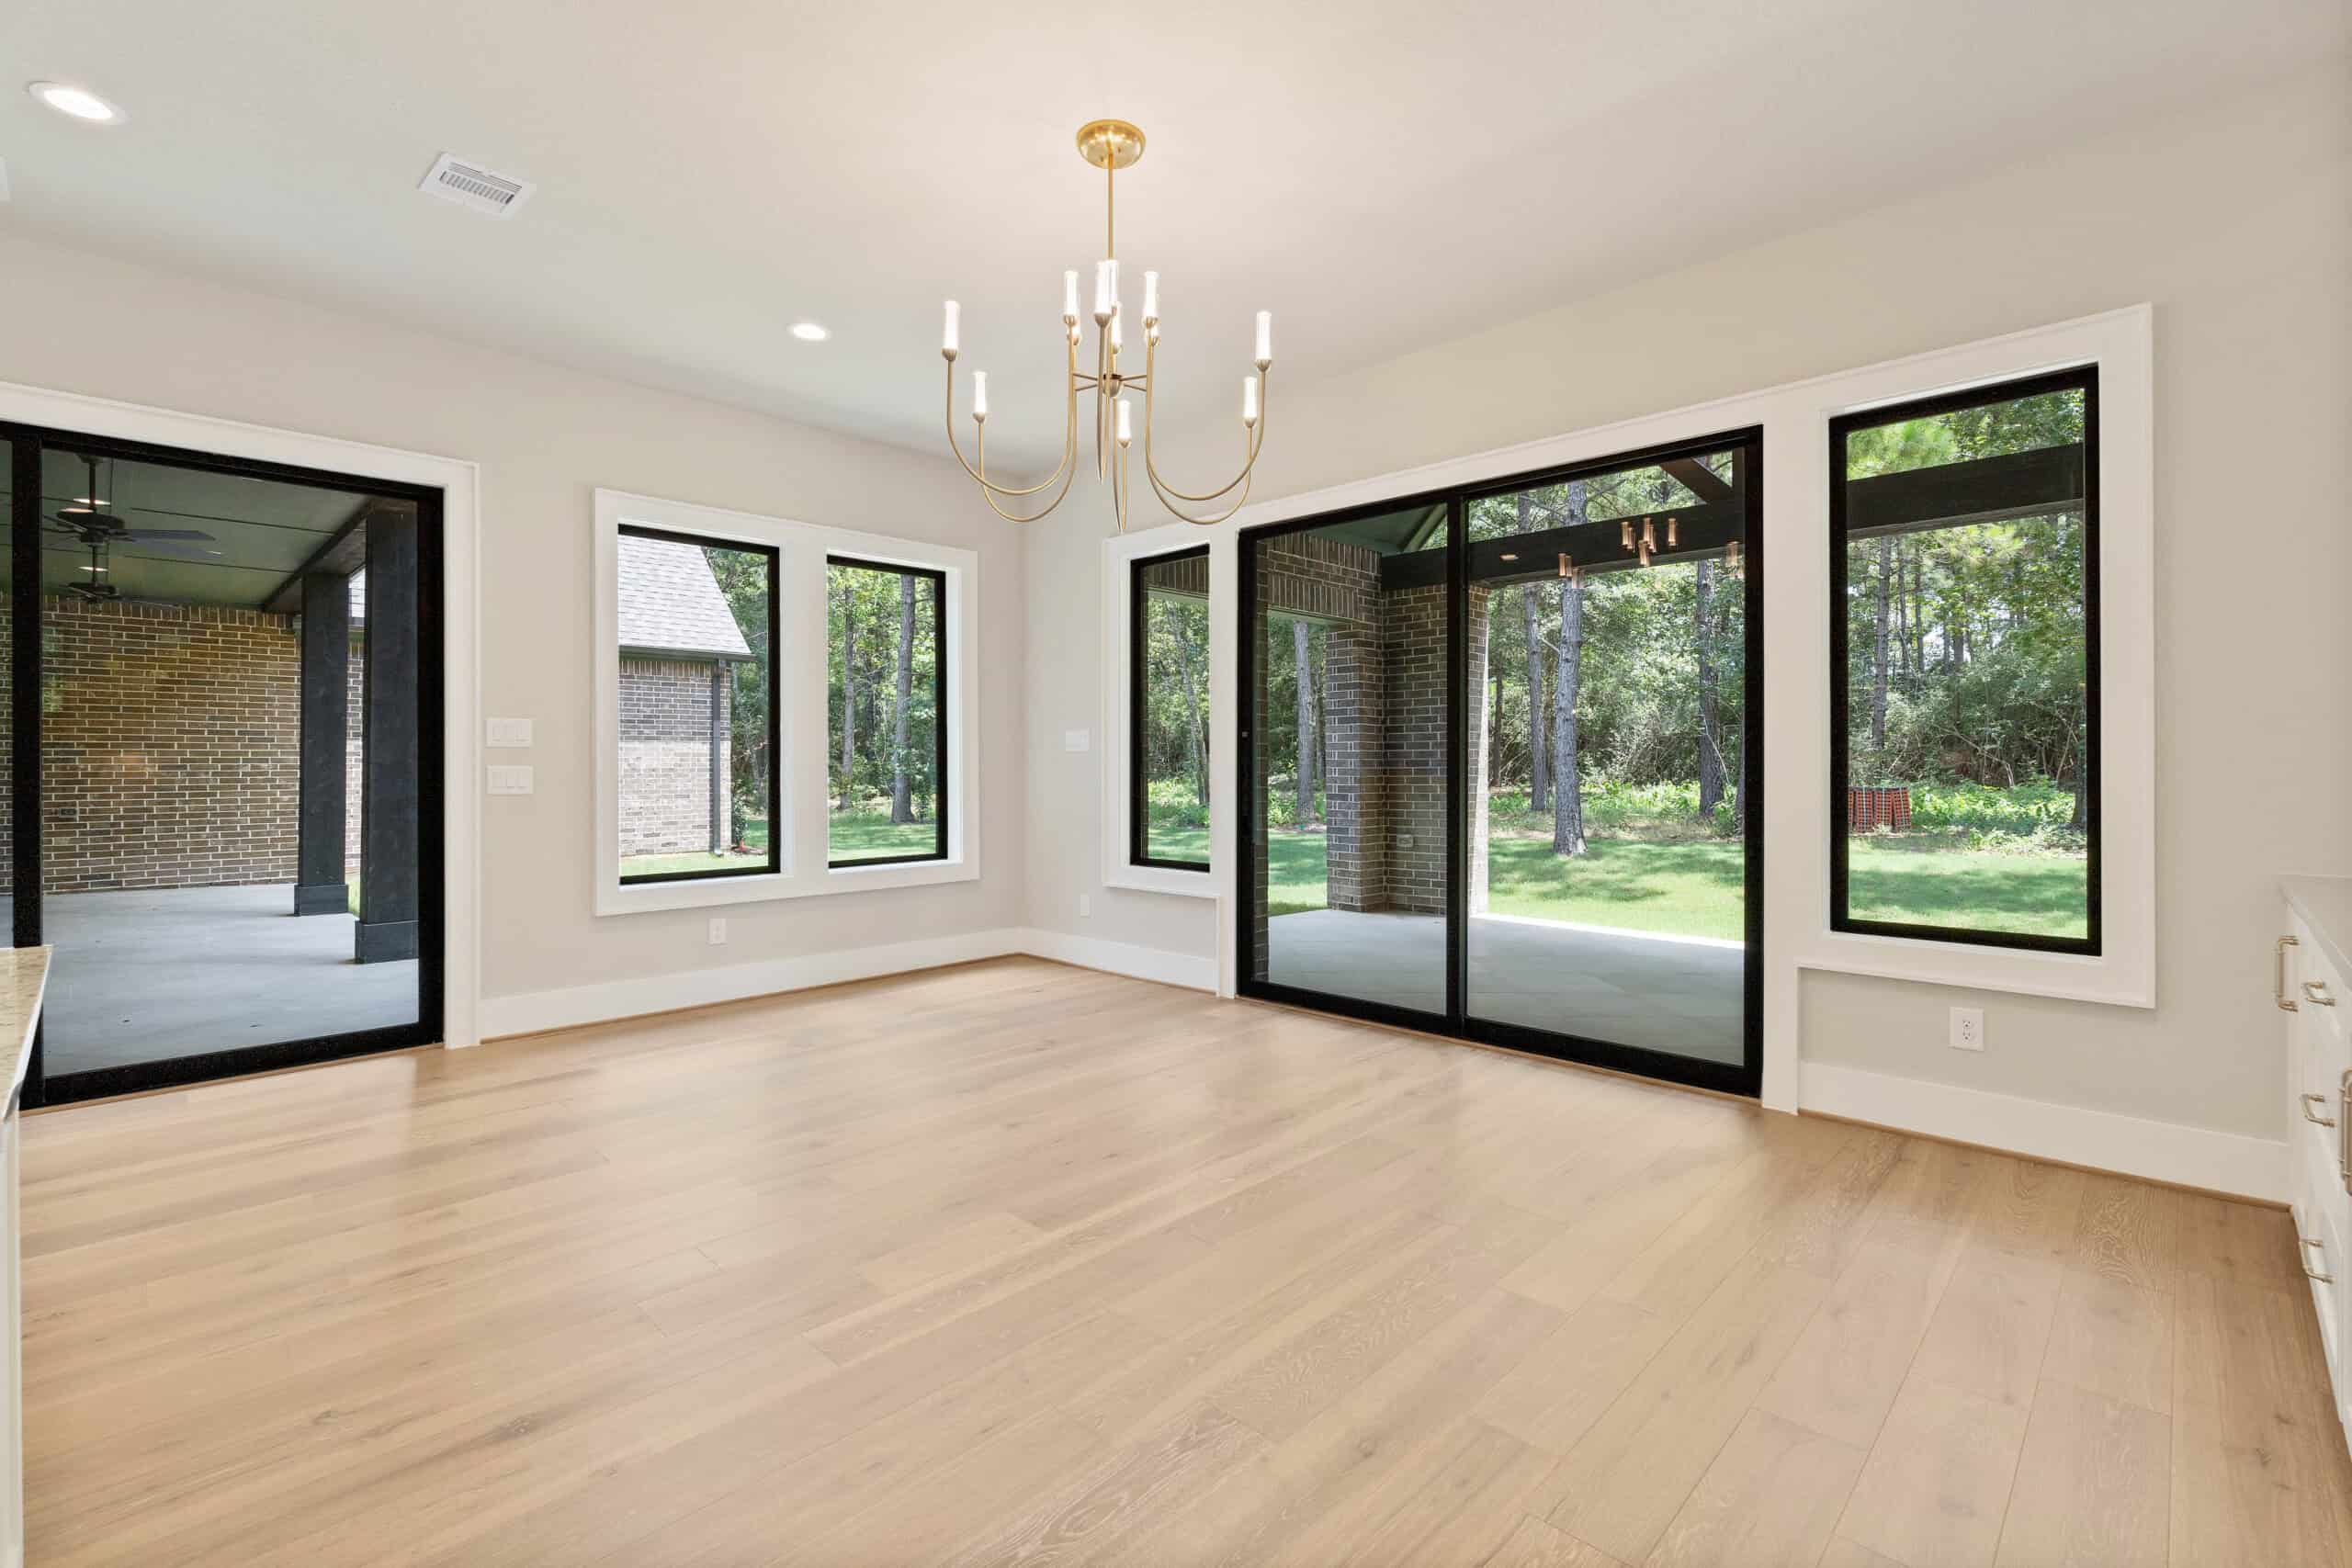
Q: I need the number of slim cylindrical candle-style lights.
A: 12